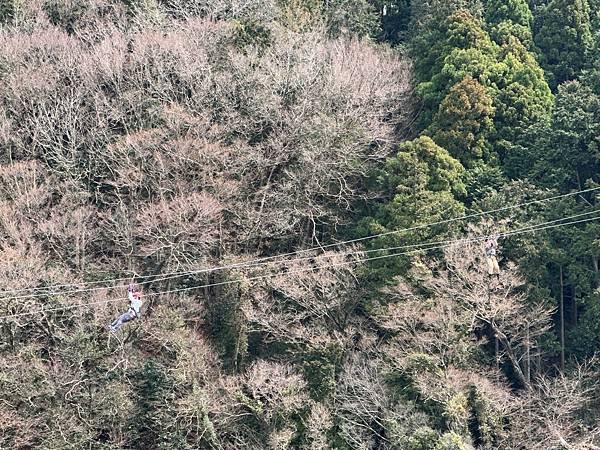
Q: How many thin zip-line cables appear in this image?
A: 3